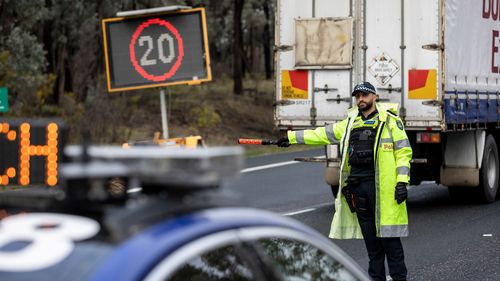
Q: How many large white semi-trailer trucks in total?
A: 1